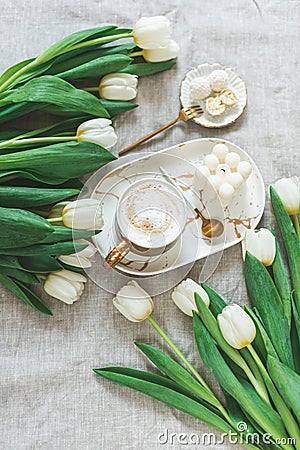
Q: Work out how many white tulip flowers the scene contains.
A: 12